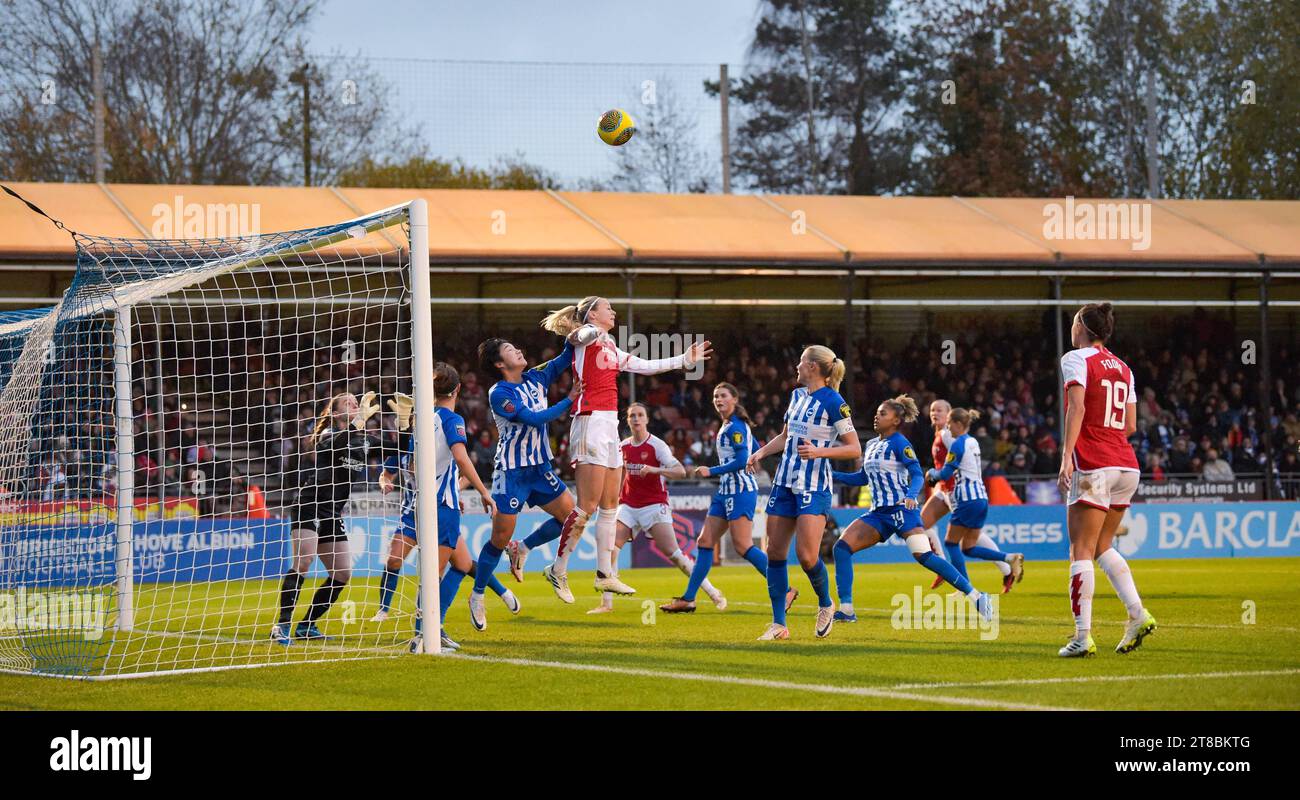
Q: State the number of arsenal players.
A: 4